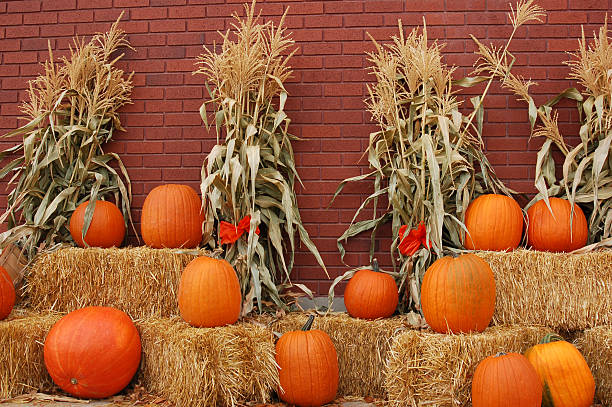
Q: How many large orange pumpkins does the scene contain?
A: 12